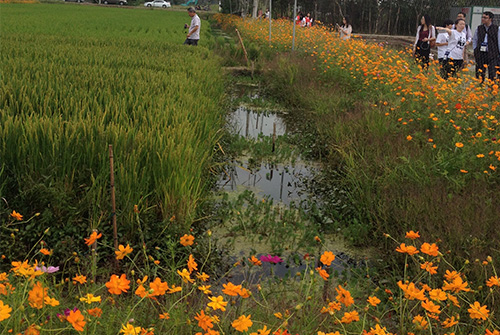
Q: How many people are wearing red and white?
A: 2